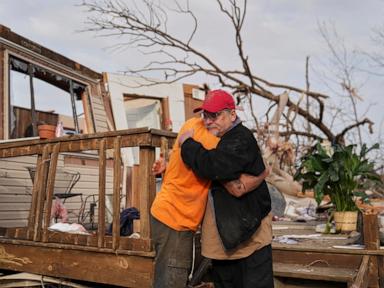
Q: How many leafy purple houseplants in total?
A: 0